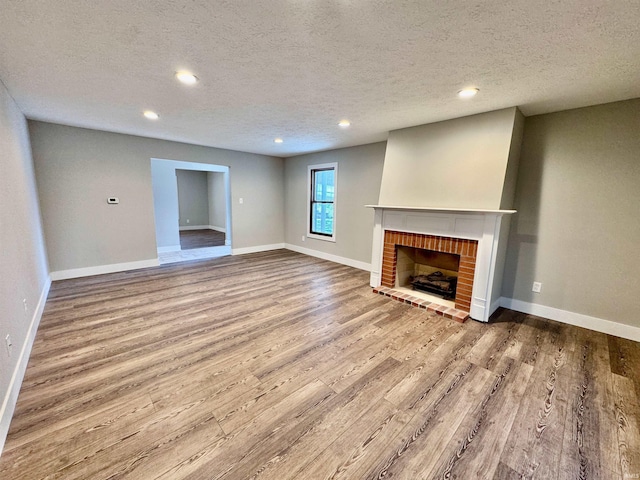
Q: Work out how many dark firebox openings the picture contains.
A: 1